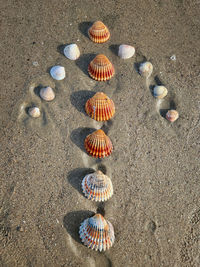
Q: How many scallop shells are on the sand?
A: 6